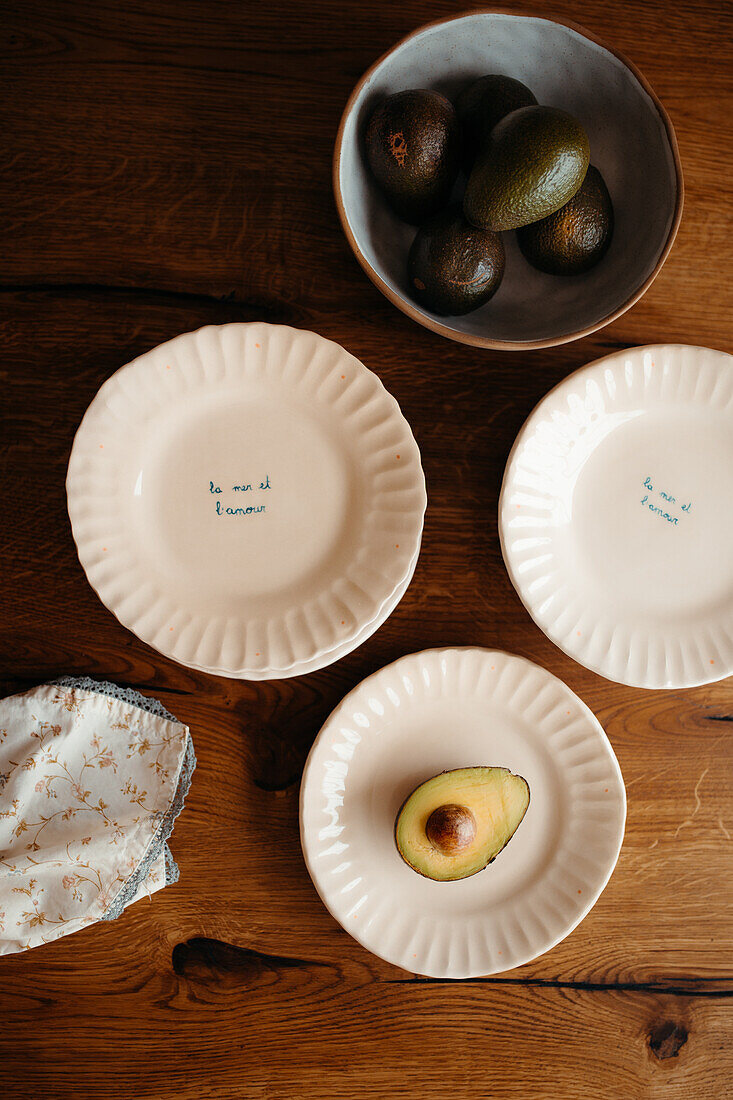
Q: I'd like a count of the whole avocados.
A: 5